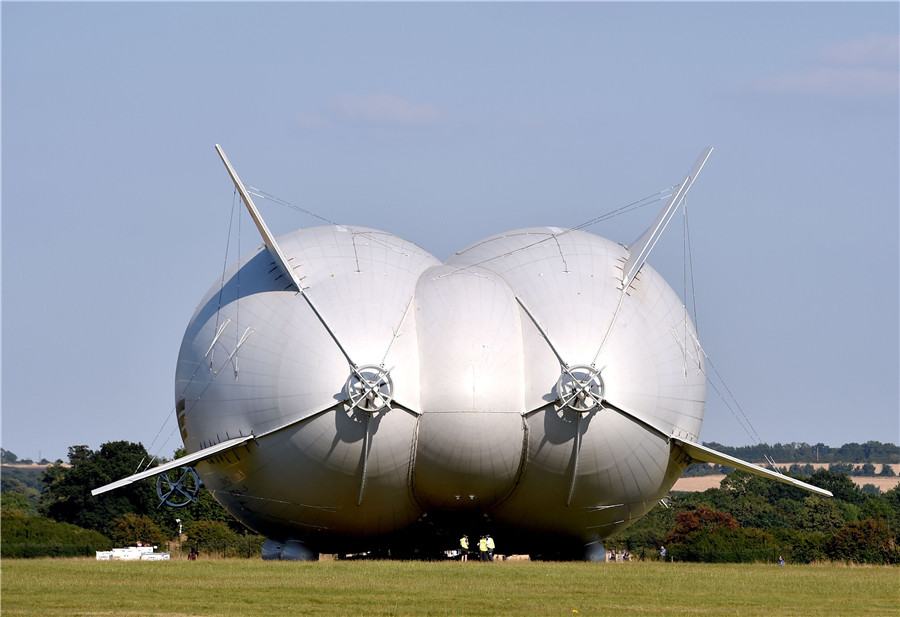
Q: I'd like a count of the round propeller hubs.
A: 3